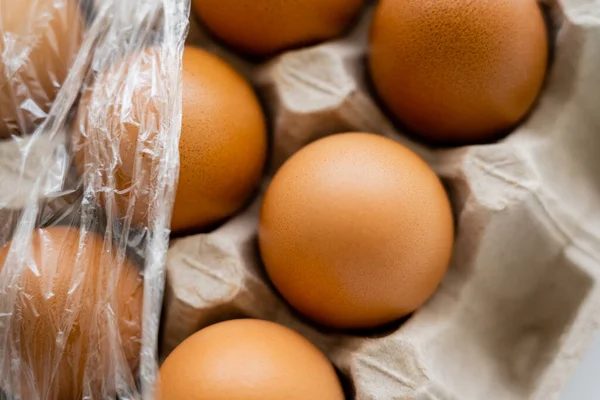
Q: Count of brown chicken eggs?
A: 7